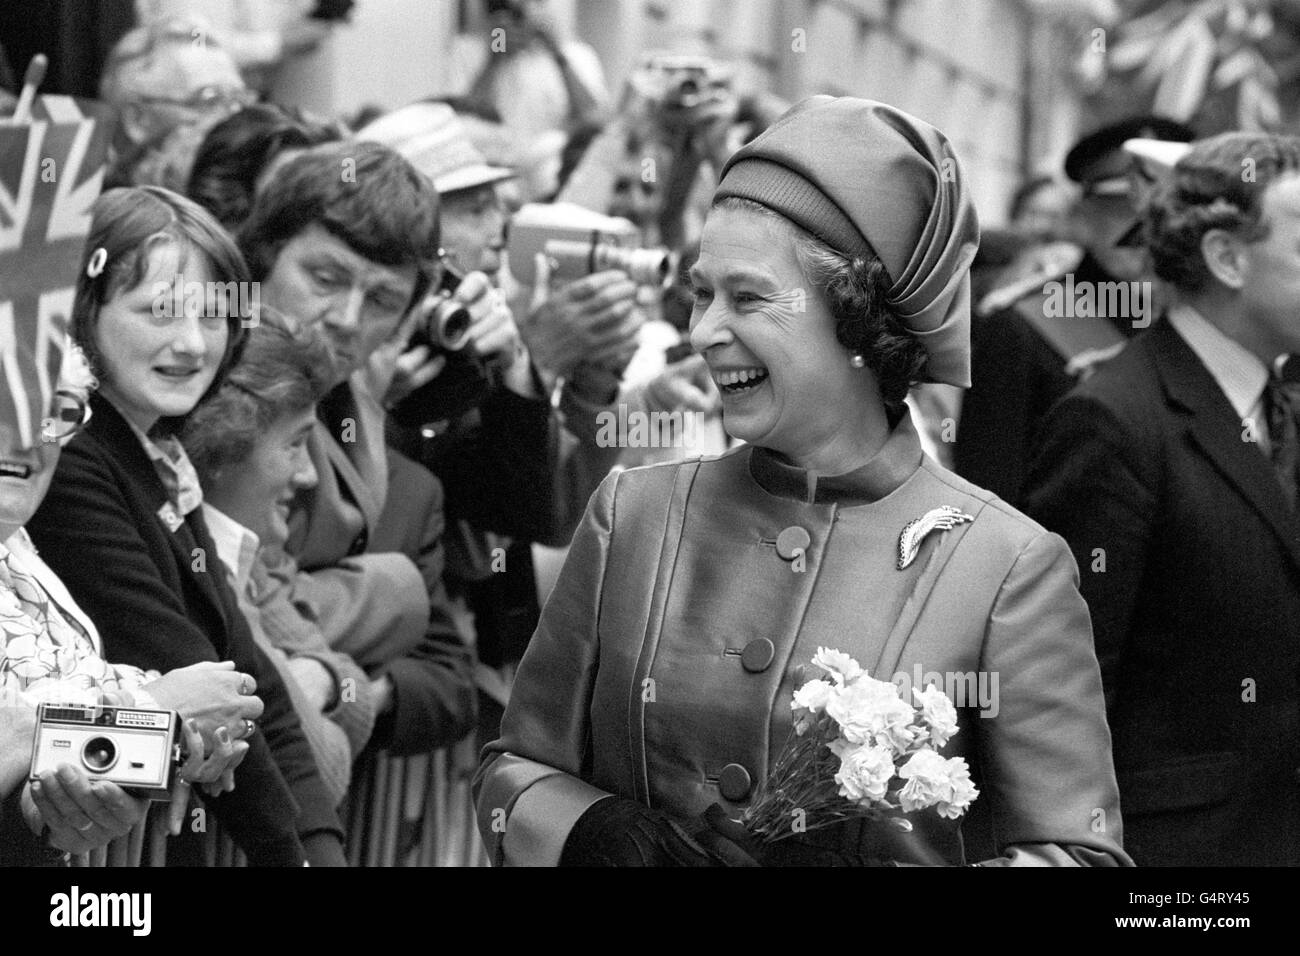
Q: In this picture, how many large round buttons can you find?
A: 3